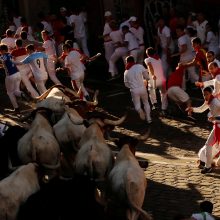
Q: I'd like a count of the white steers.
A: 6